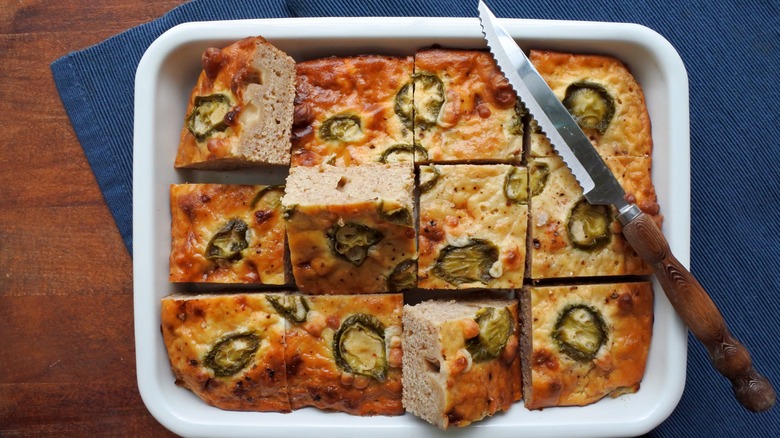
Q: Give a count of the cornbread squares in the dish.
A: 12